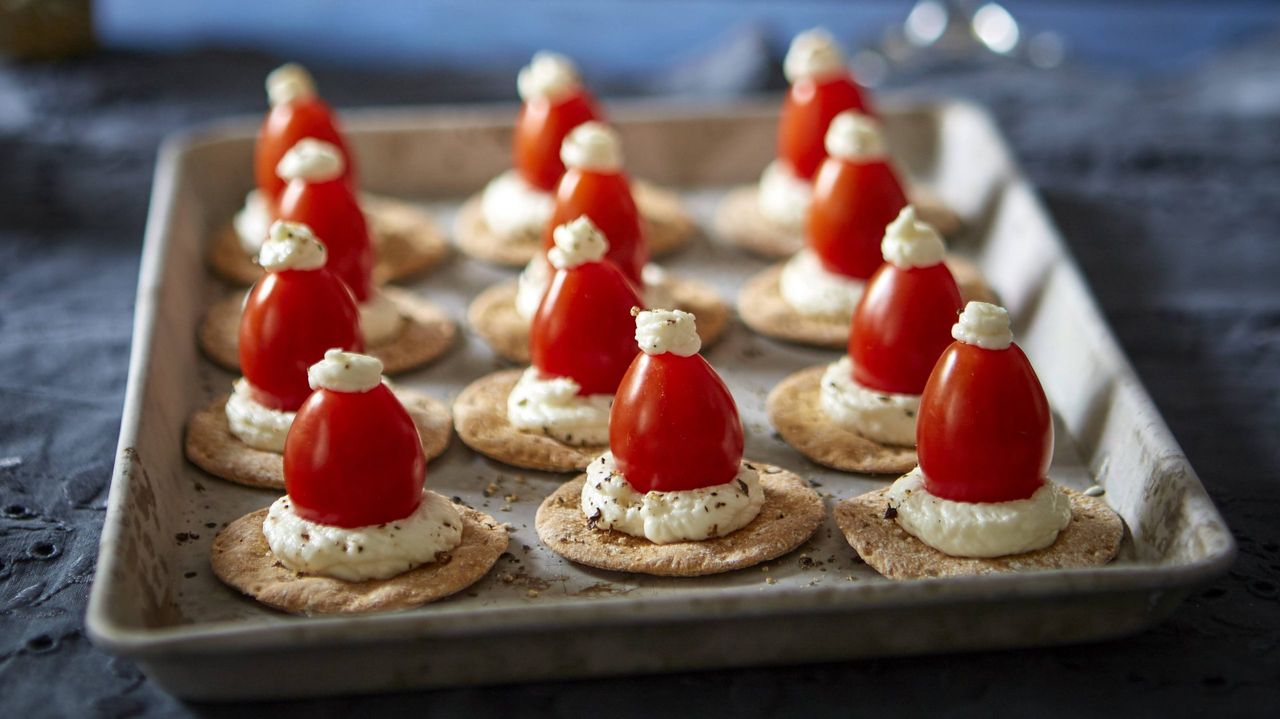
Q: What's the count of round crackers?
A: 12